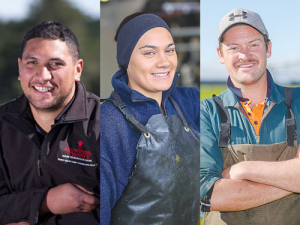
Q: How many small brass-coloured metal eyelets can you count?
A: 2